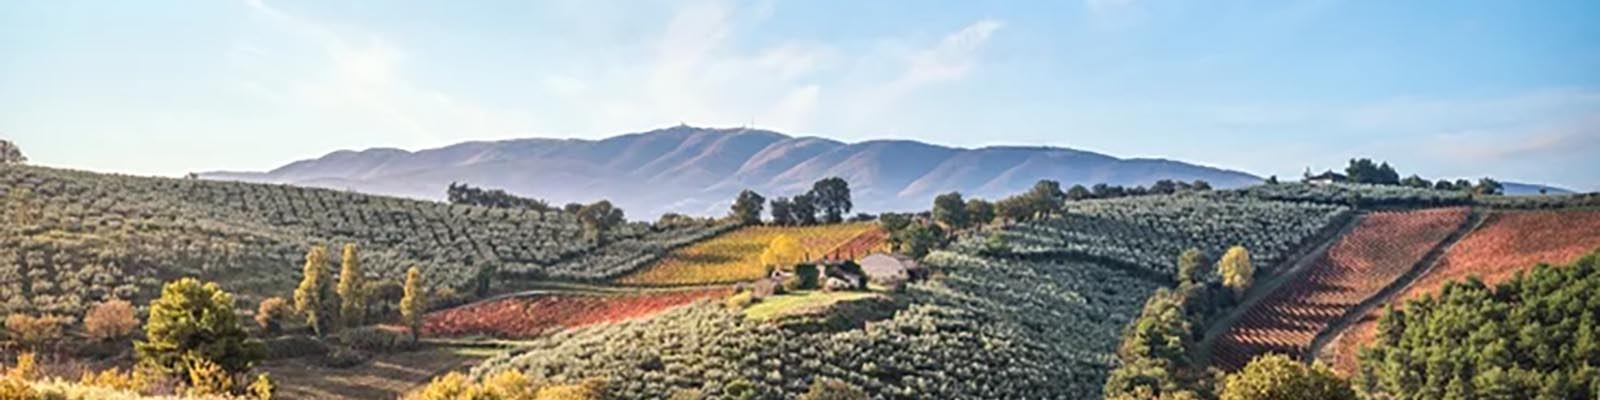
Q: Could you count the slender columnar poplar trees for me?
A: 3